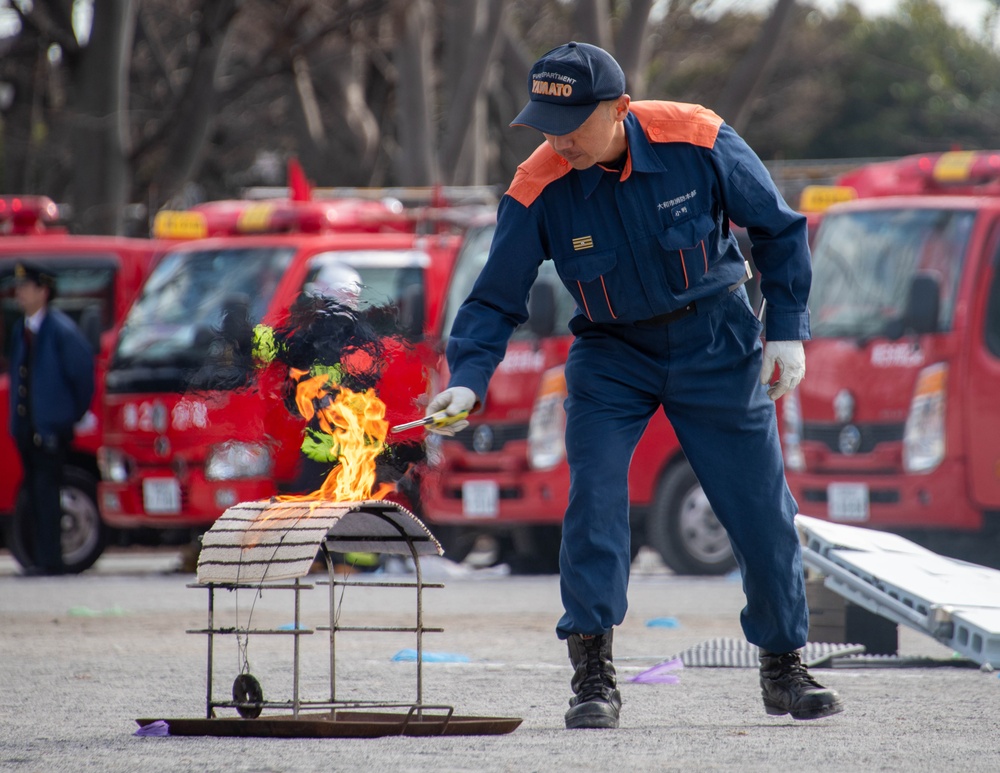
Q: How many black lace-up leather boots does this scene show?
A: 2